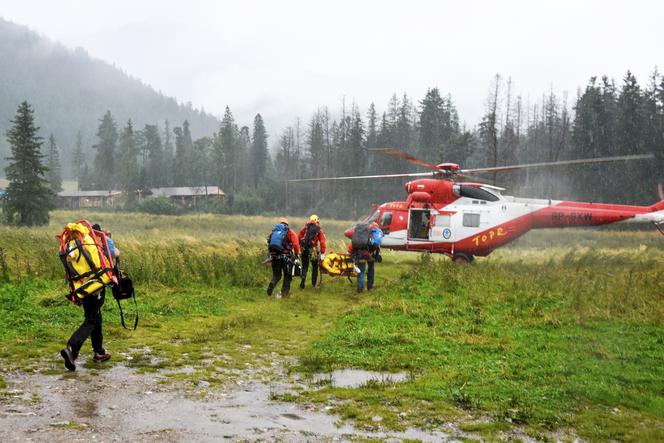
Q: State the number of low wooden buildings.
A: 2